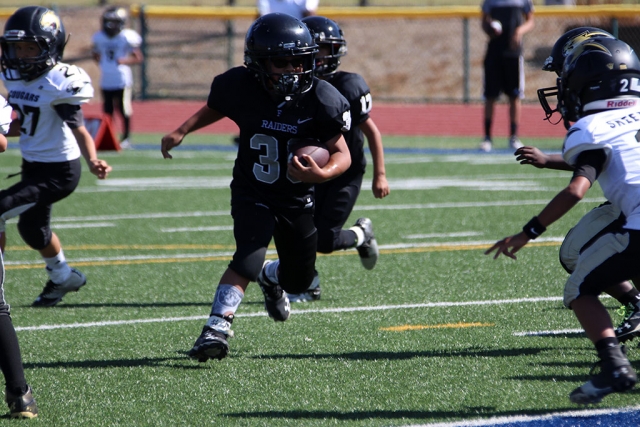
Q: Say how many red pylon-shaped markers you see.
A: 1